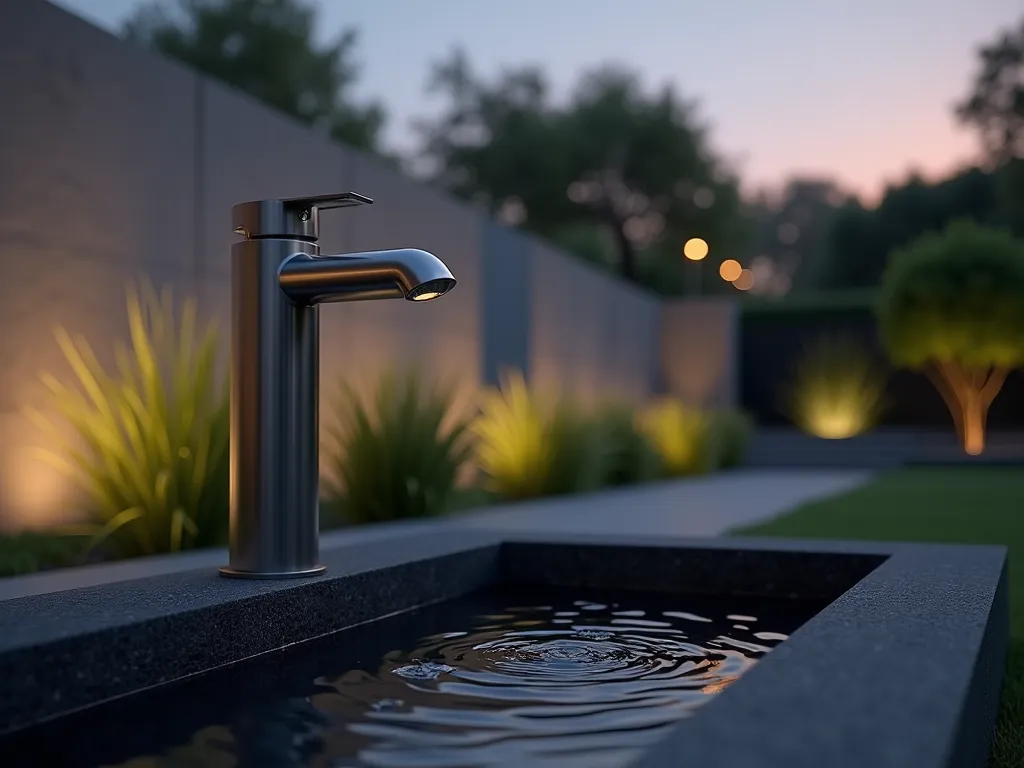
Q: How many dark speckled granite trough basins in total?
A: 1